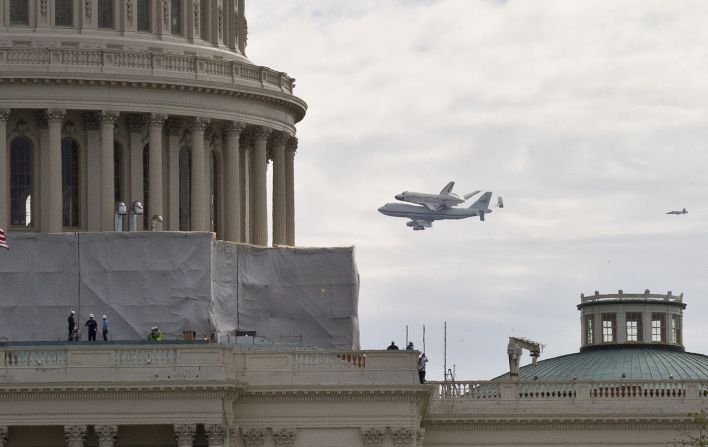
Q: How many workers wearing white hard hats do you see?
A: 4